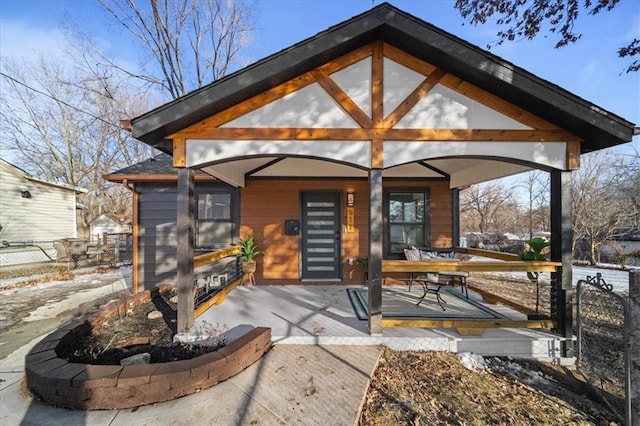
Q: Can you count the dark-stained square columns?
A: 3